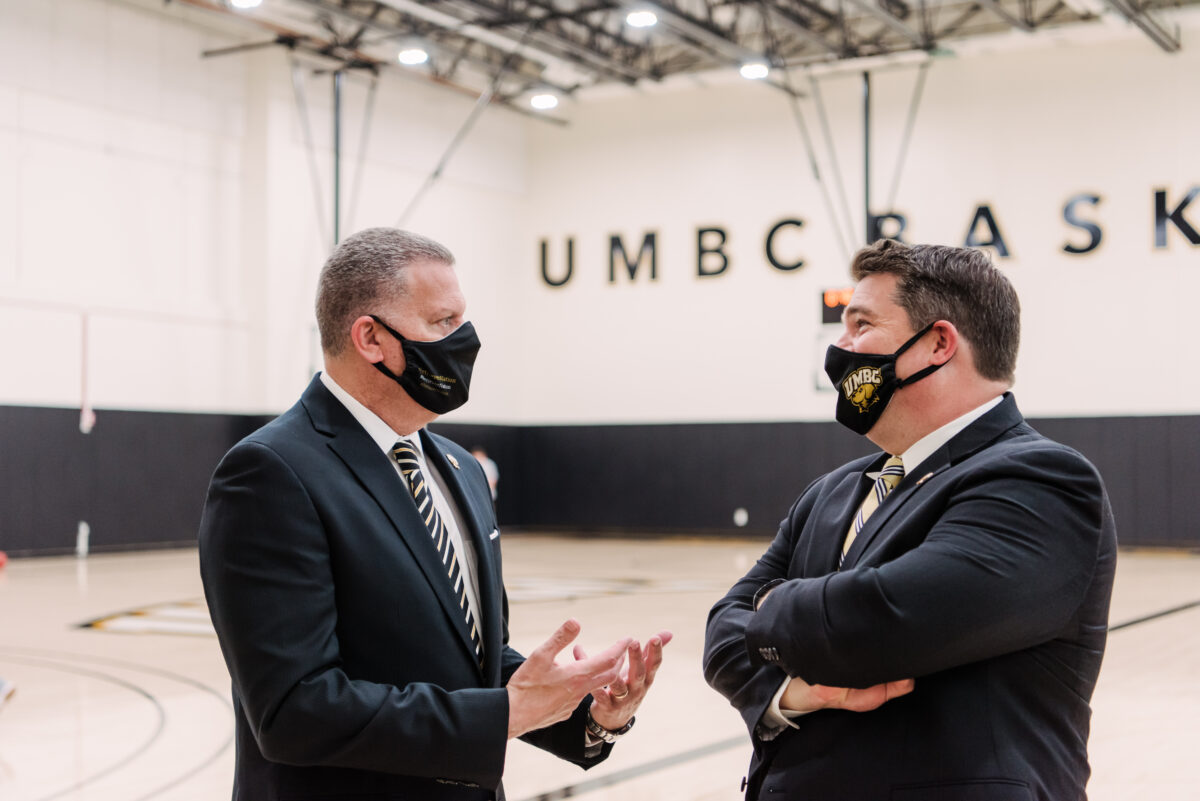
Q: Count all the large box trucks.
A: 0